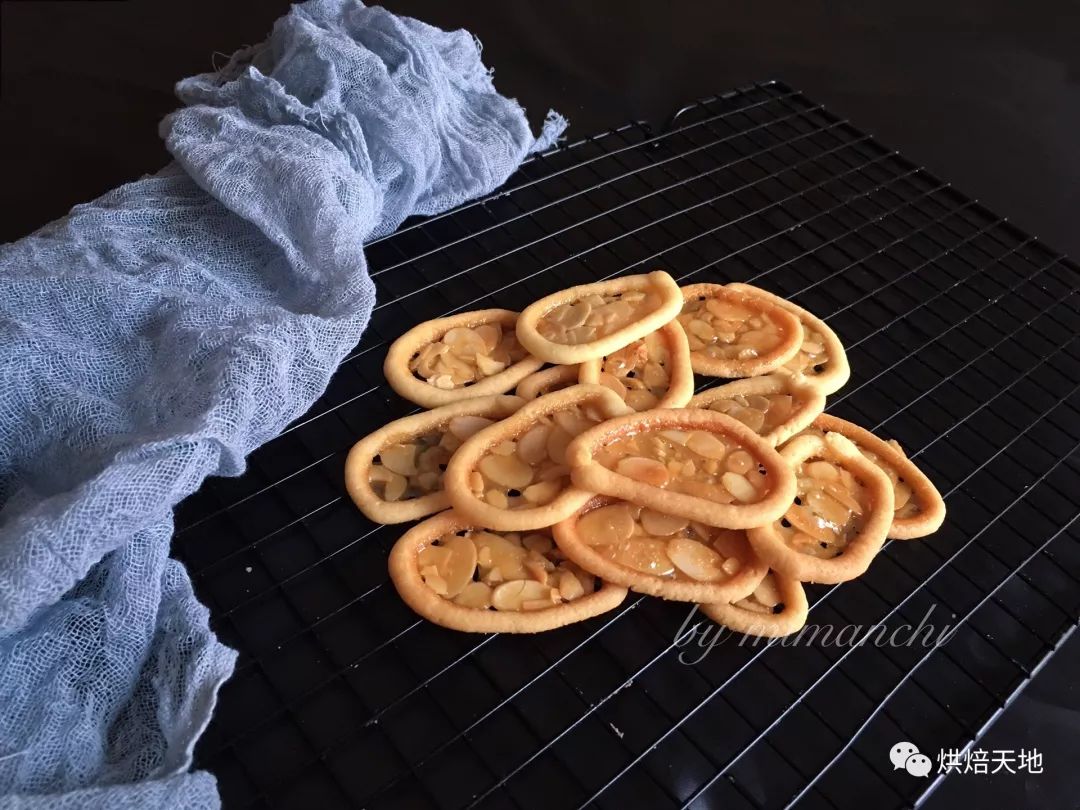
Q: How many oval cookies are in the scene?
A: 15